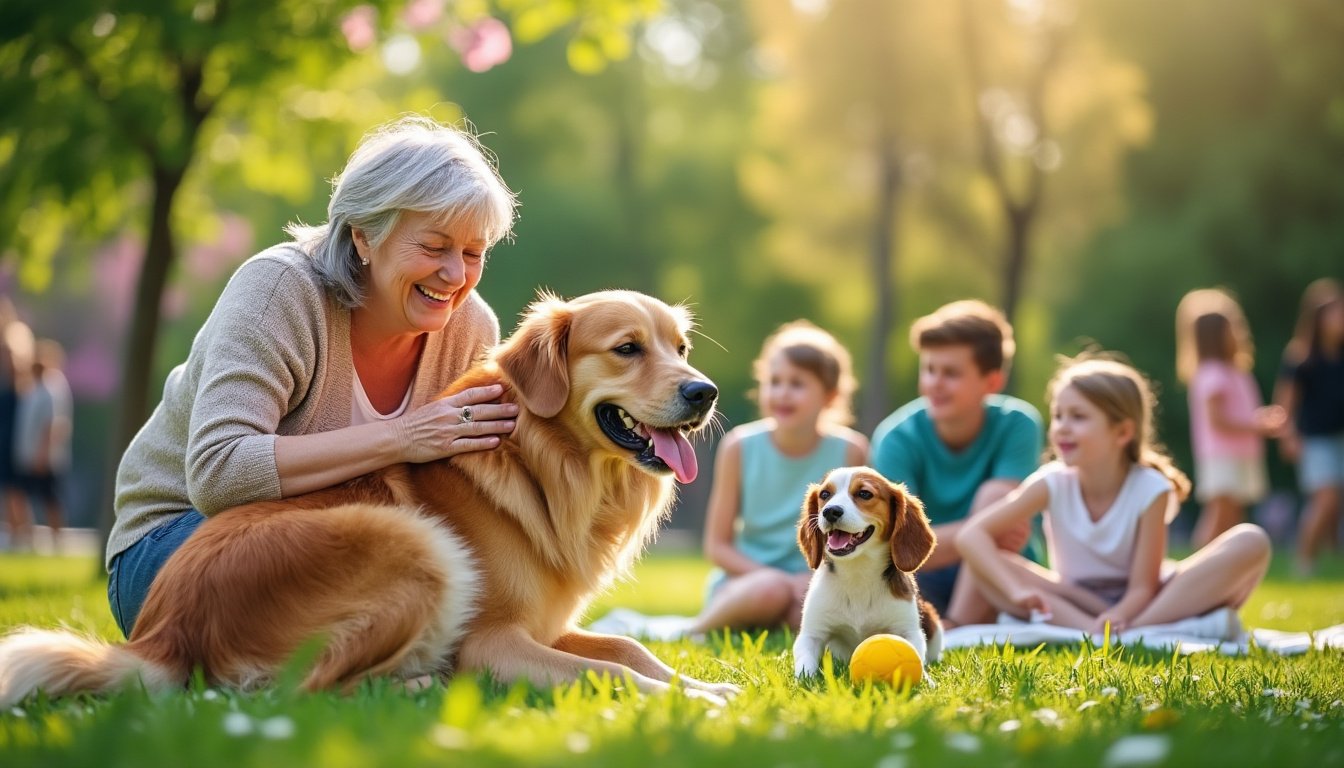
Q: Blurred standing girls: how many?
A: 2